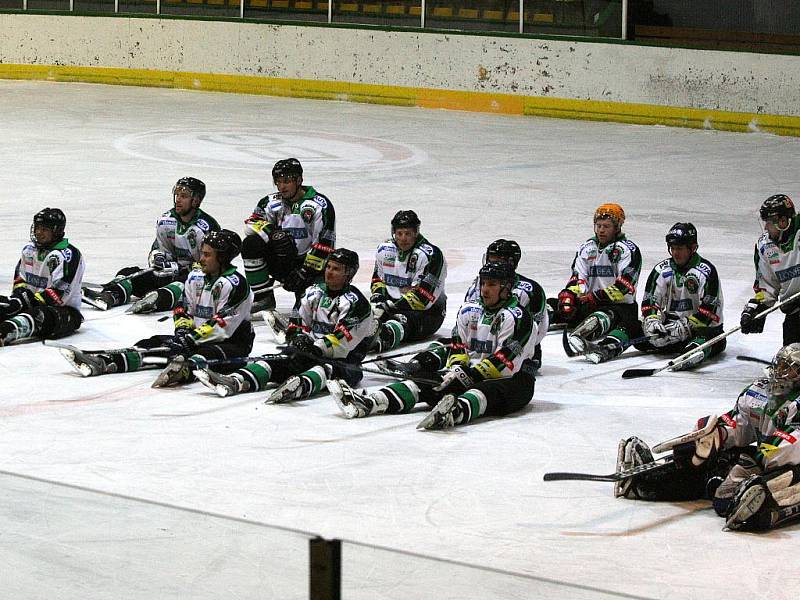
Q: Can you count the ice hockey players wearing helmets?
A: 12